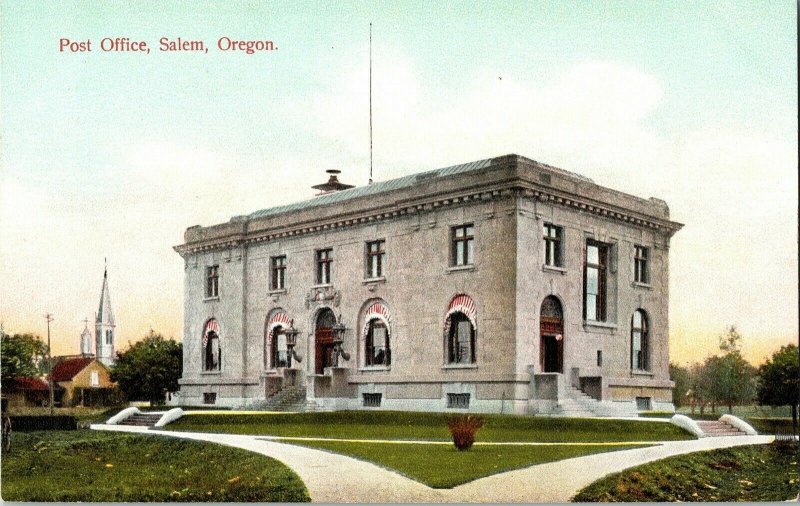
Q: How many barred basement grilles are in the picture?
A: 4